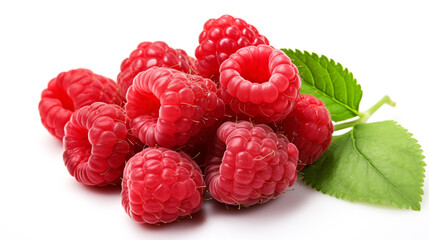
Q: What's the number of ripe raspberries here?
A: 9